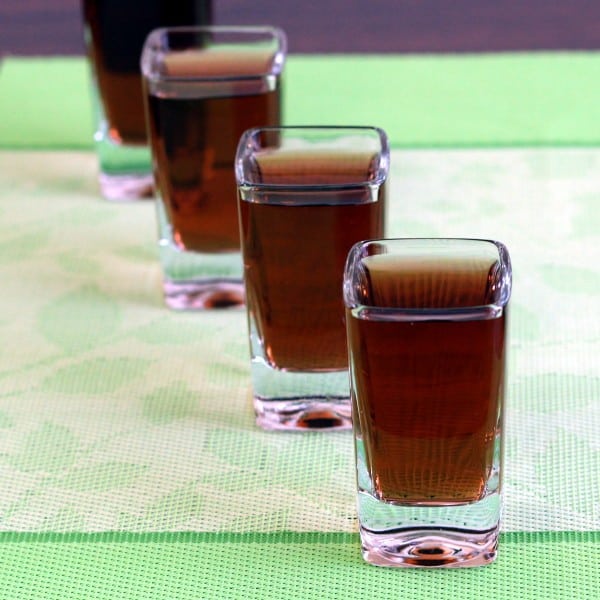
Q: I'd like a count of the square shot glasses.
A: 4